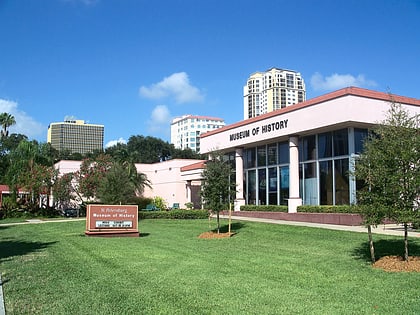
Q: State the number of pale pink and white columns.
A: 2